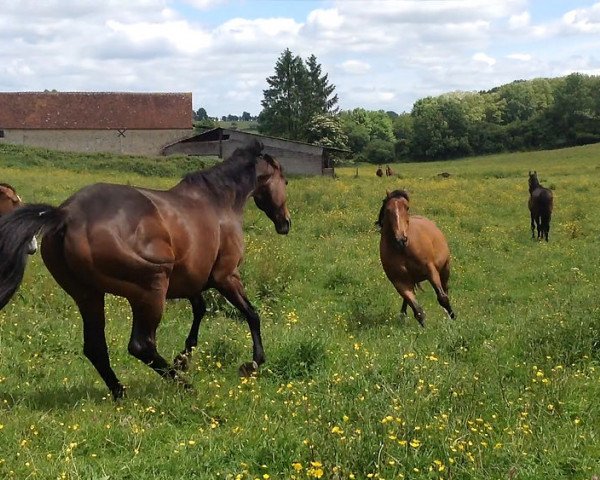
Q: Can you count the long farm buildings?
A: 2